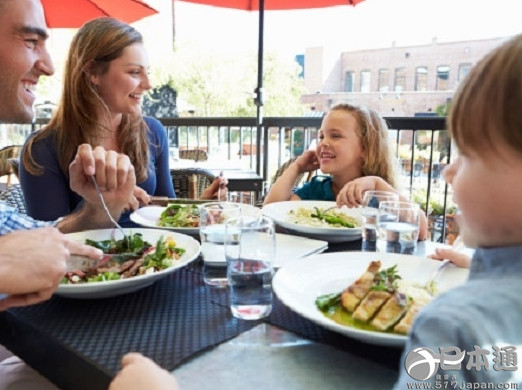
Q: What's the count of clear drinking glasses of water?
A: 4